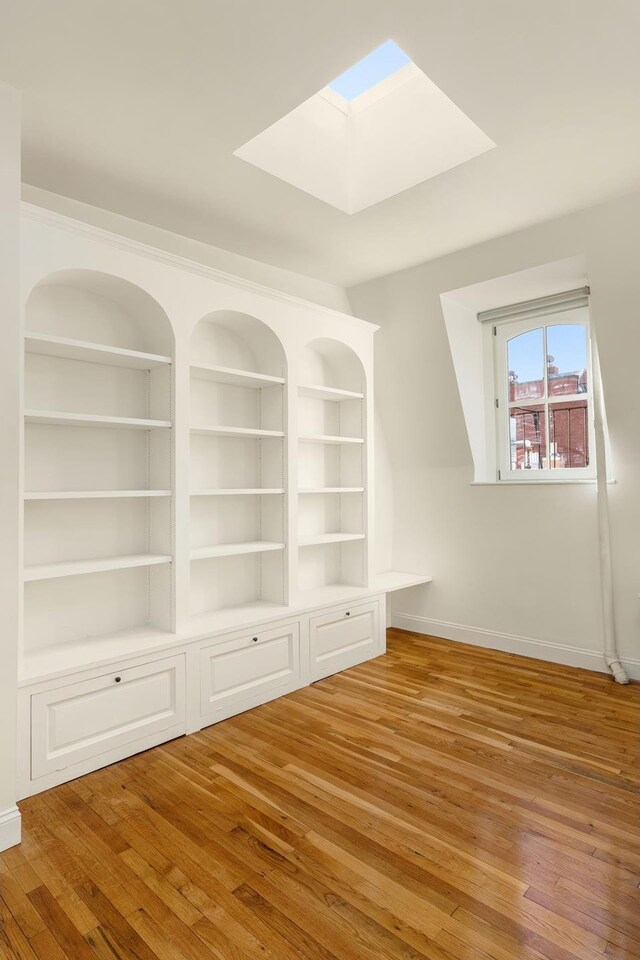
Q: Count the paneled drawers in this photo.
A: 3